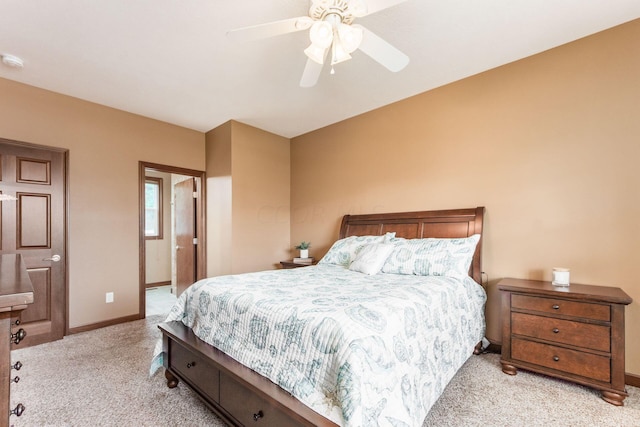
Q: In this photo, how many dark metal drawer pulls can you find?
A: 11